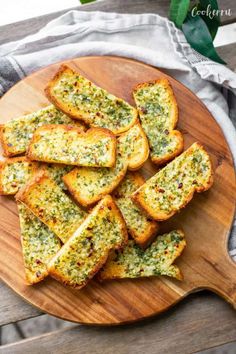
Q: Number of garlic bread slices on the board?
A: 12